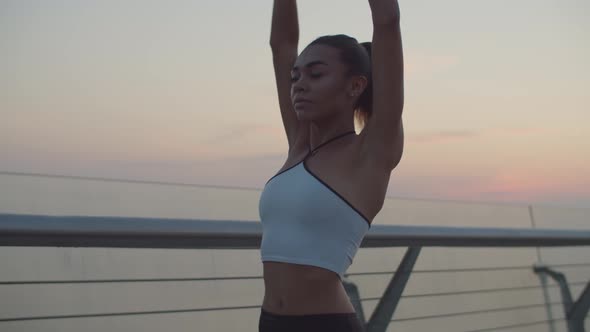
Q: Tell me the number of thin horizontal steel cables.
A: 4